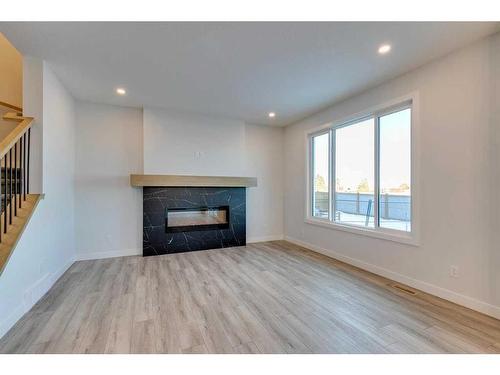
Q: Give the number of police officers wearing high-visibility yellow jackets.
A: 0